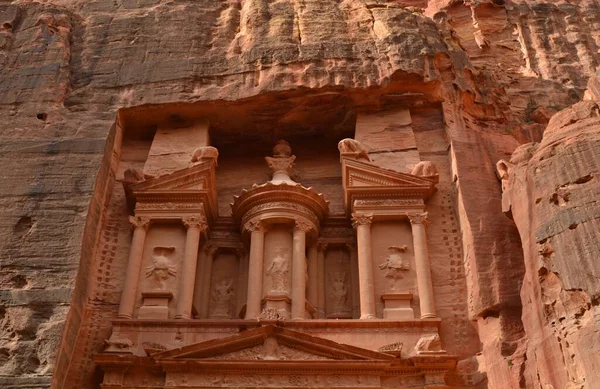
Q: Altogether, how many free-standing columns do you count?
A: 6